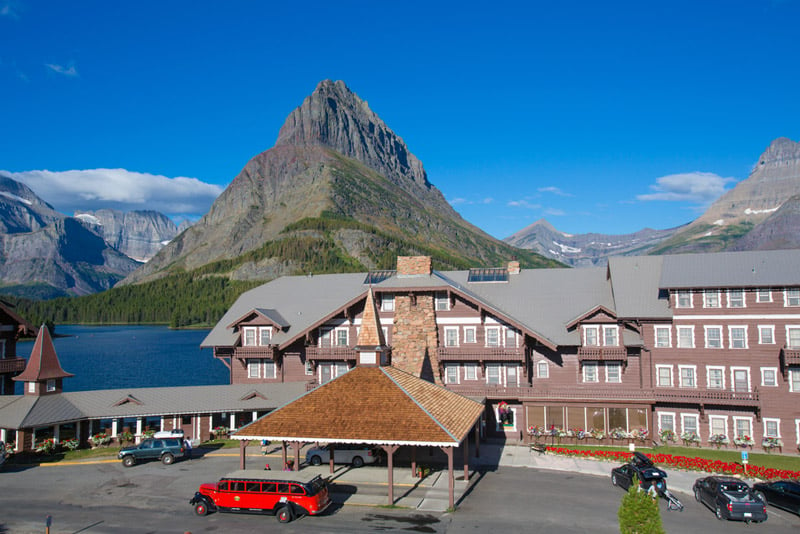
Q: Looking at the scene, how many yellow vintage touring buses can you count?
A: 0